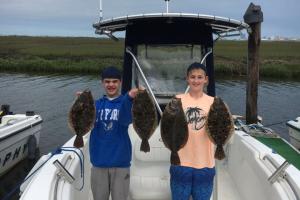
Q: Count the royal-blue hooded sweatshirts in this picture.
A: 1